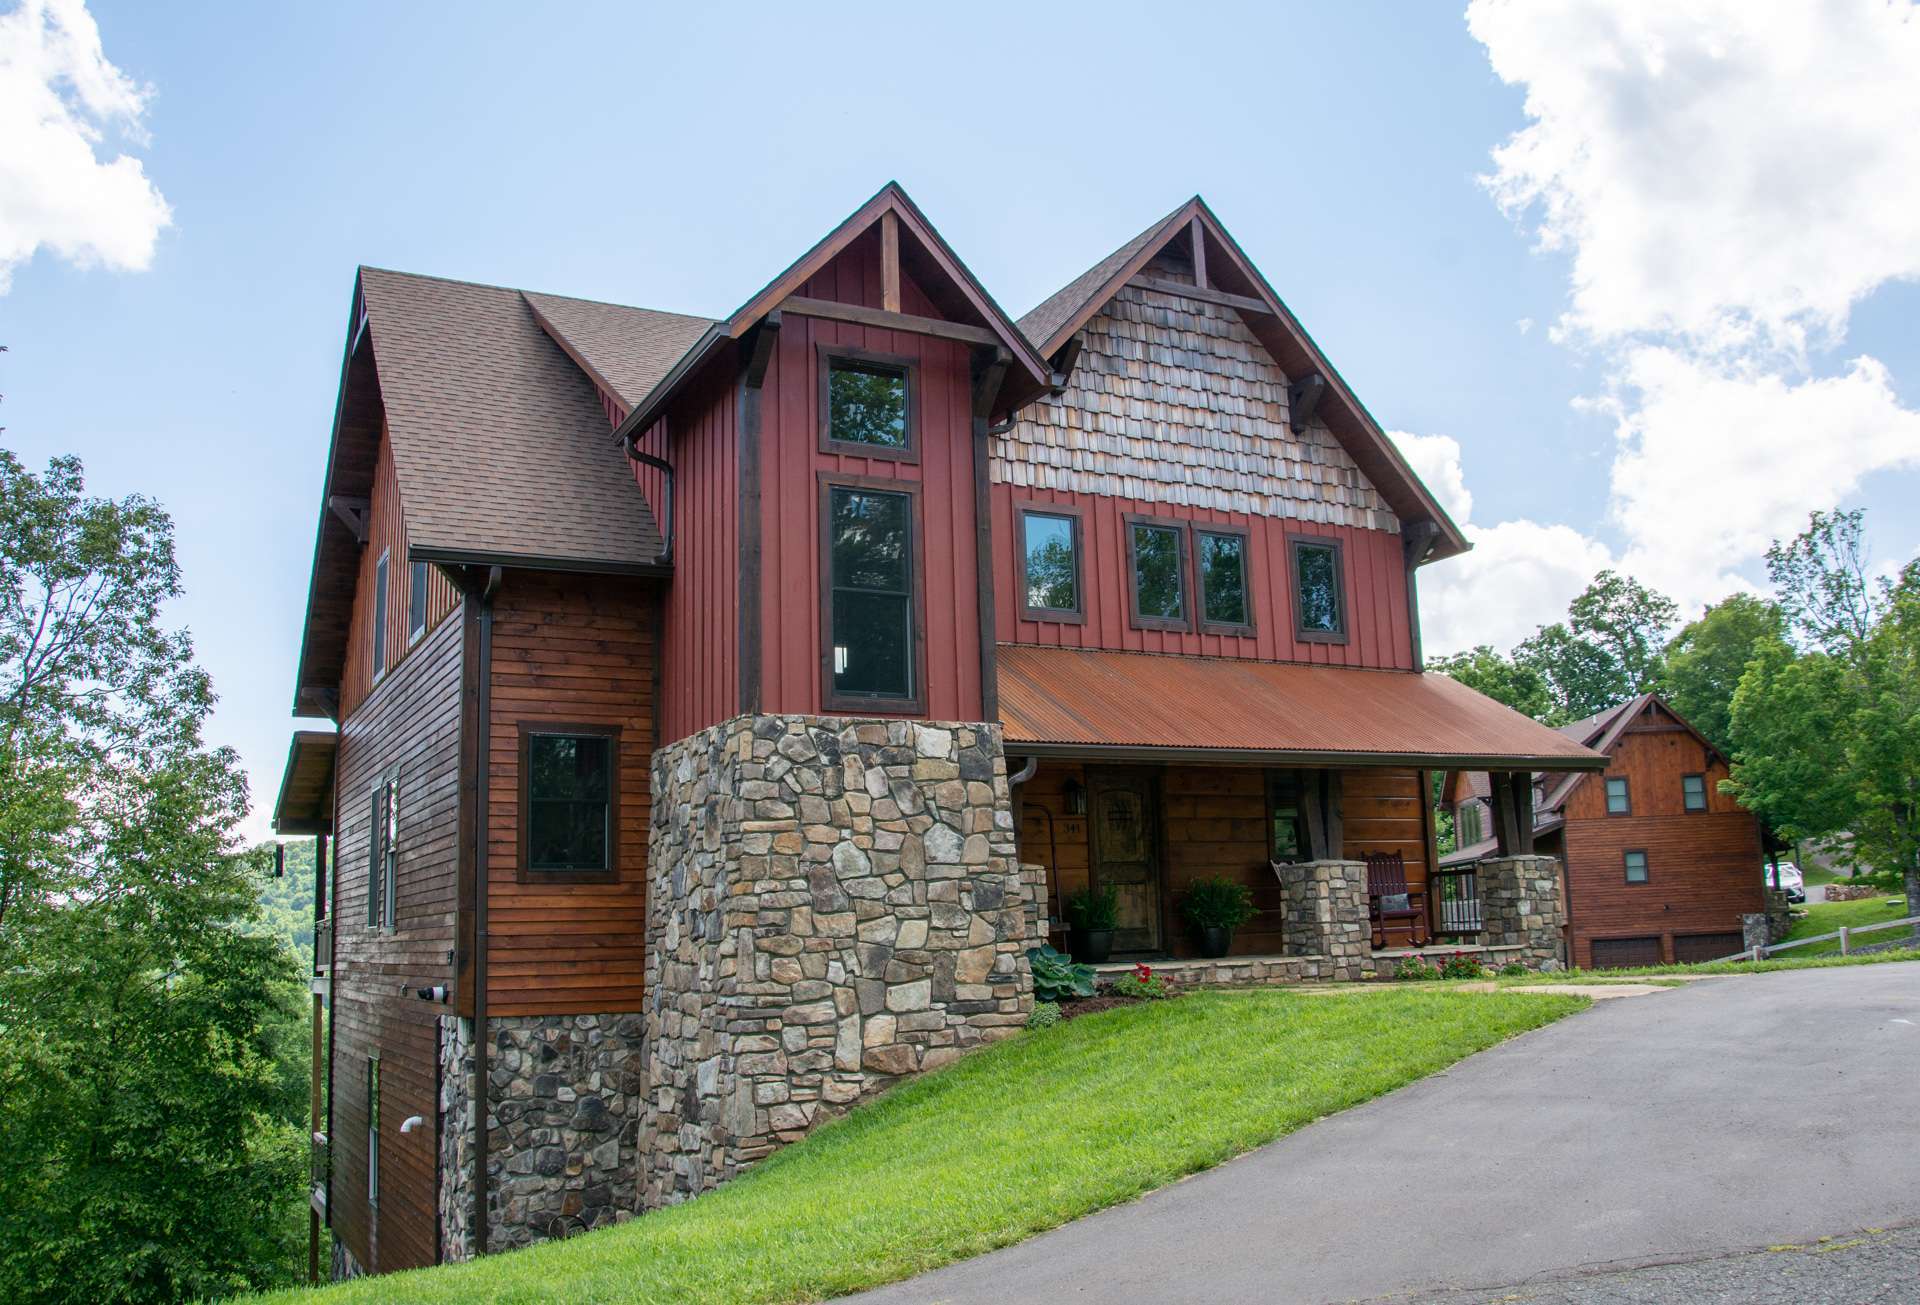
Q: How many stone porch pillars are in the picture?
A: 2